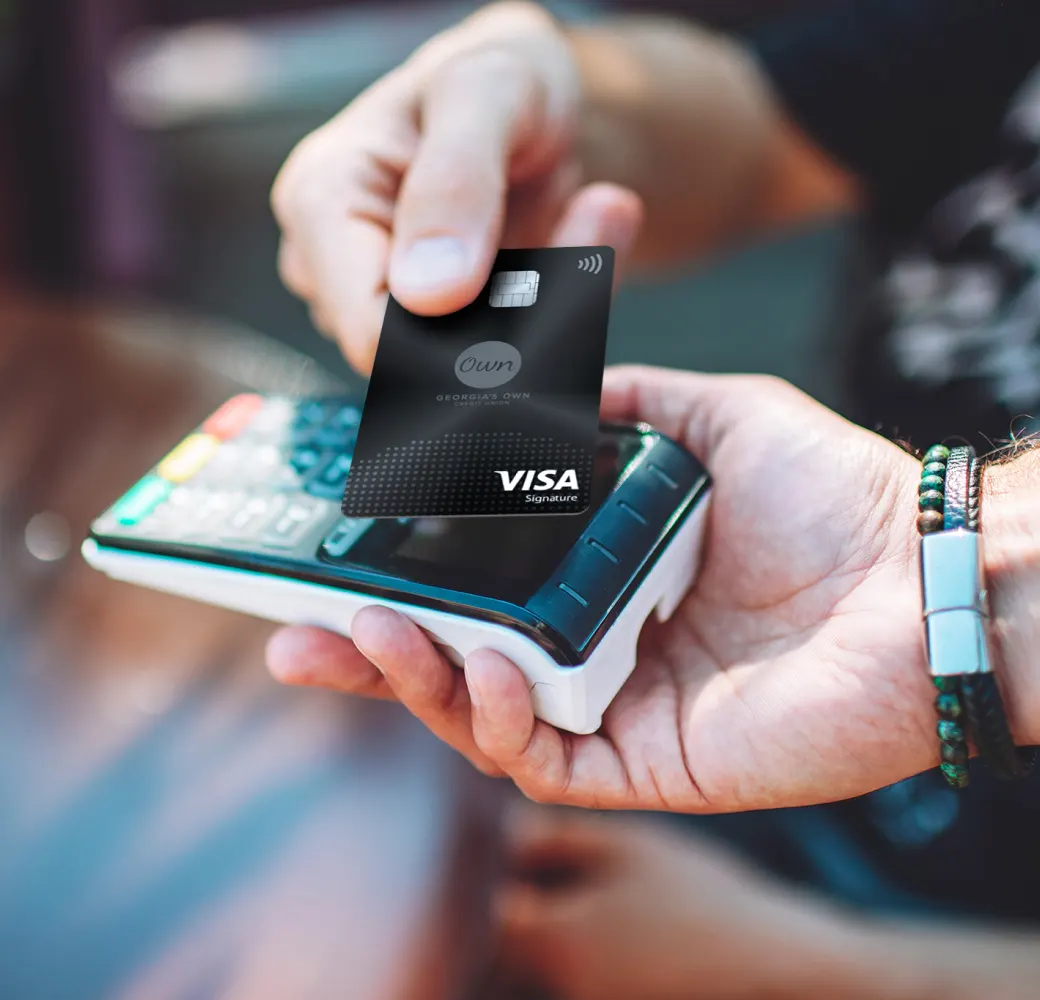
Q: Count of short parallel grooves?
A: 4